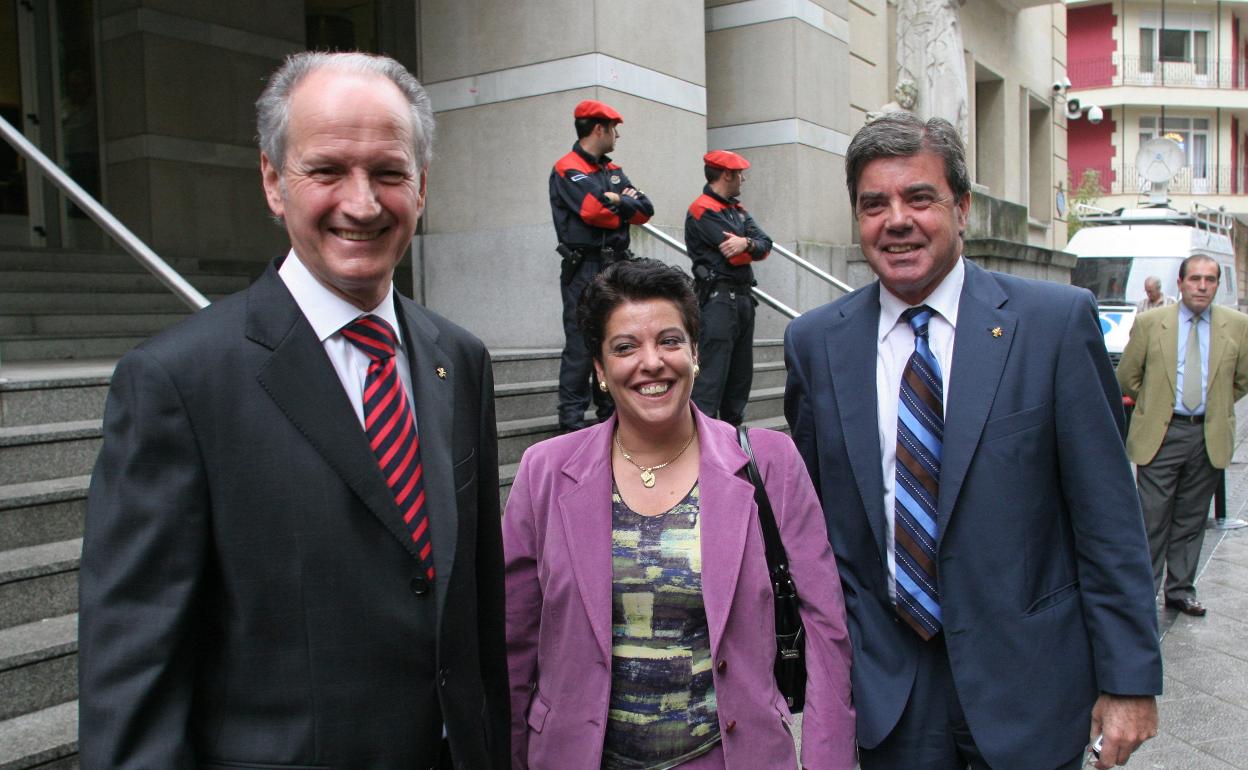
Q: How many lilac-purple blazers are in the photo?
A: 1